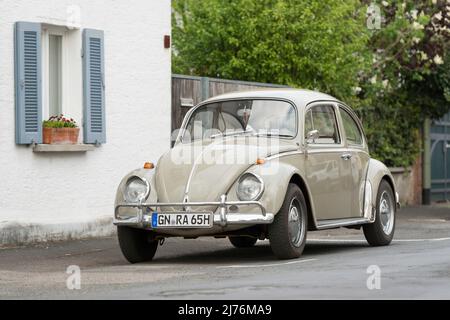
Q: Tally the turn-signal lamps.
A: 2